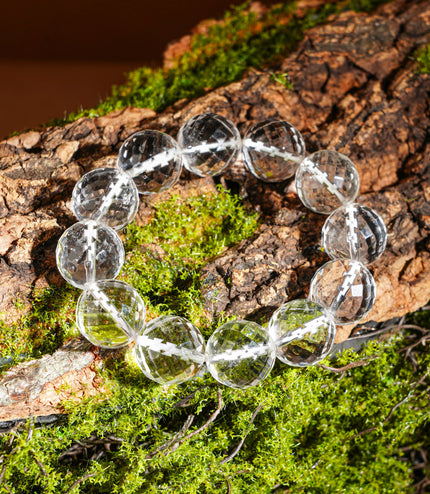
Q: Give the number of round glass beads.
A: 12